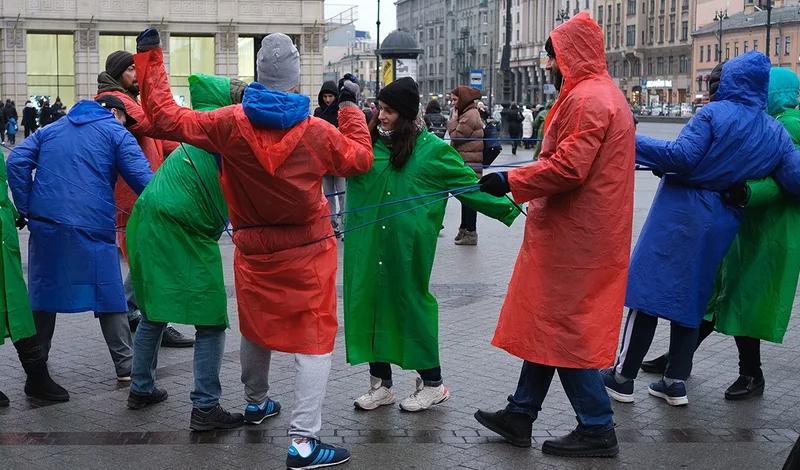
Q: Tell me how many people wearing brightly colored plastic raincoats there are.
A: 9